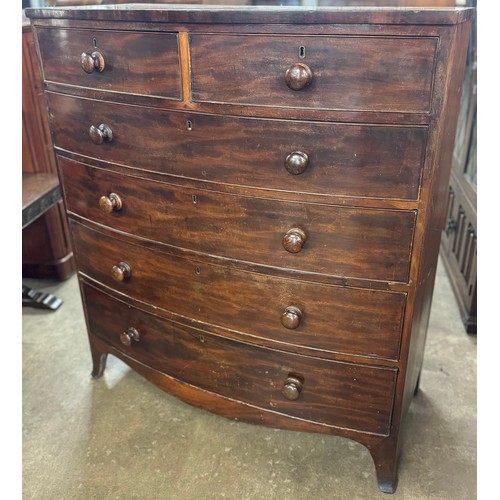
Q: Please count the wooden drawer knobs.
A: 10